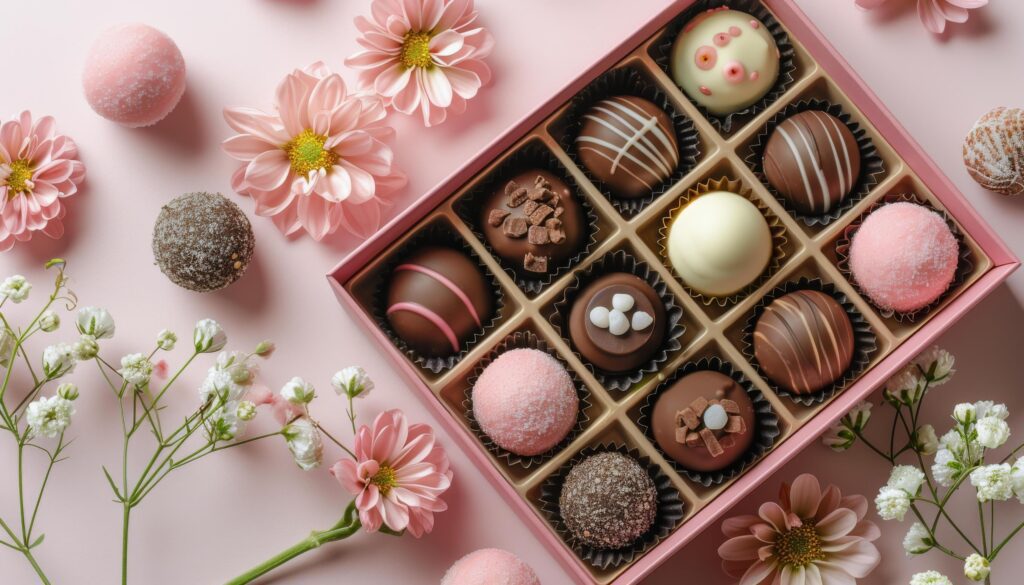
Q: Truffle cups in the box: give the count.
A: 12